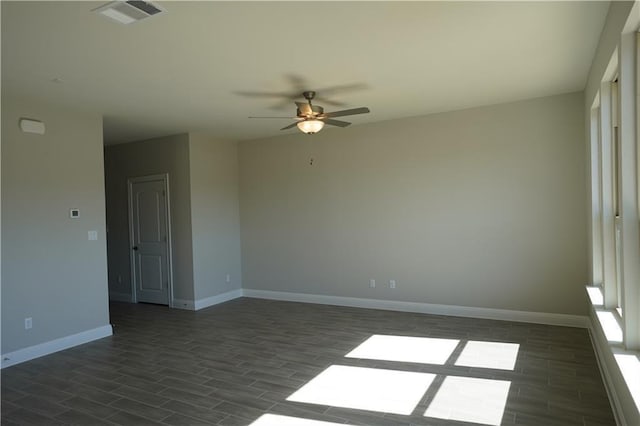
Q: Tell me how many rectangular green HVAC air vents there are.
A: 0